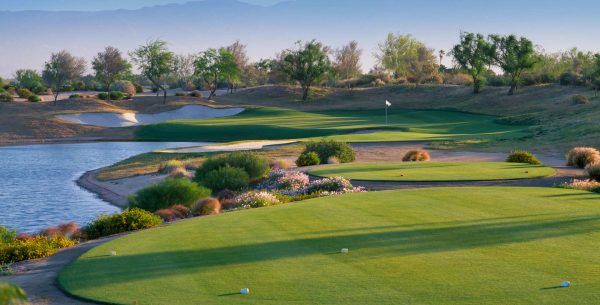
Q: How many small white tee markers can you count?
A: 4